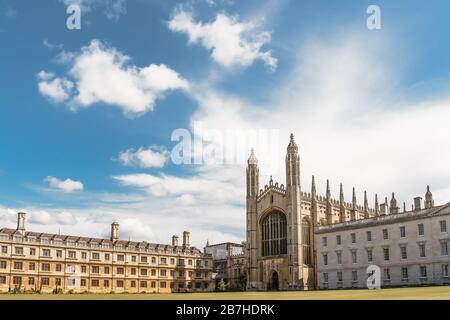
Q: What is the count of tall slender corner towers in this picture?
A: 2